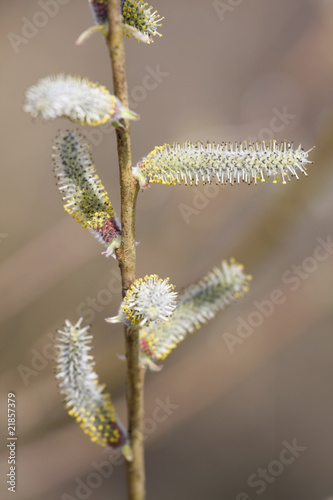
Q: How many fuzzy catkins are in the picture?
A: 7